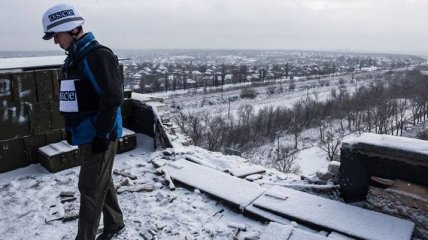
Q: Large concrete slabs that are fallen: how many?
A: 2